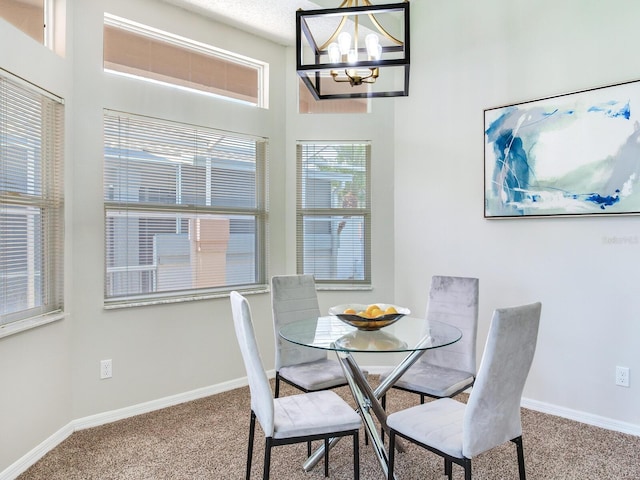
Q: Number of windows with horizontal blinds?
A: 3